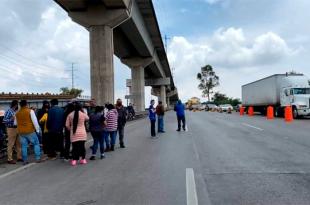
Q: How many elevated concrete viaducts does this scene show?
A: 1